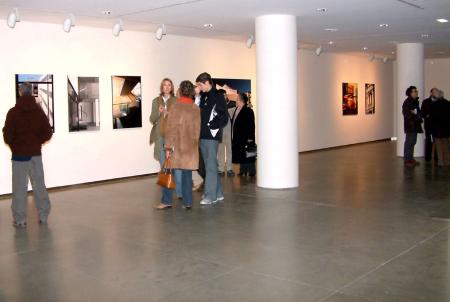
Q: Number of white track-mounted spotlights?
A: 8